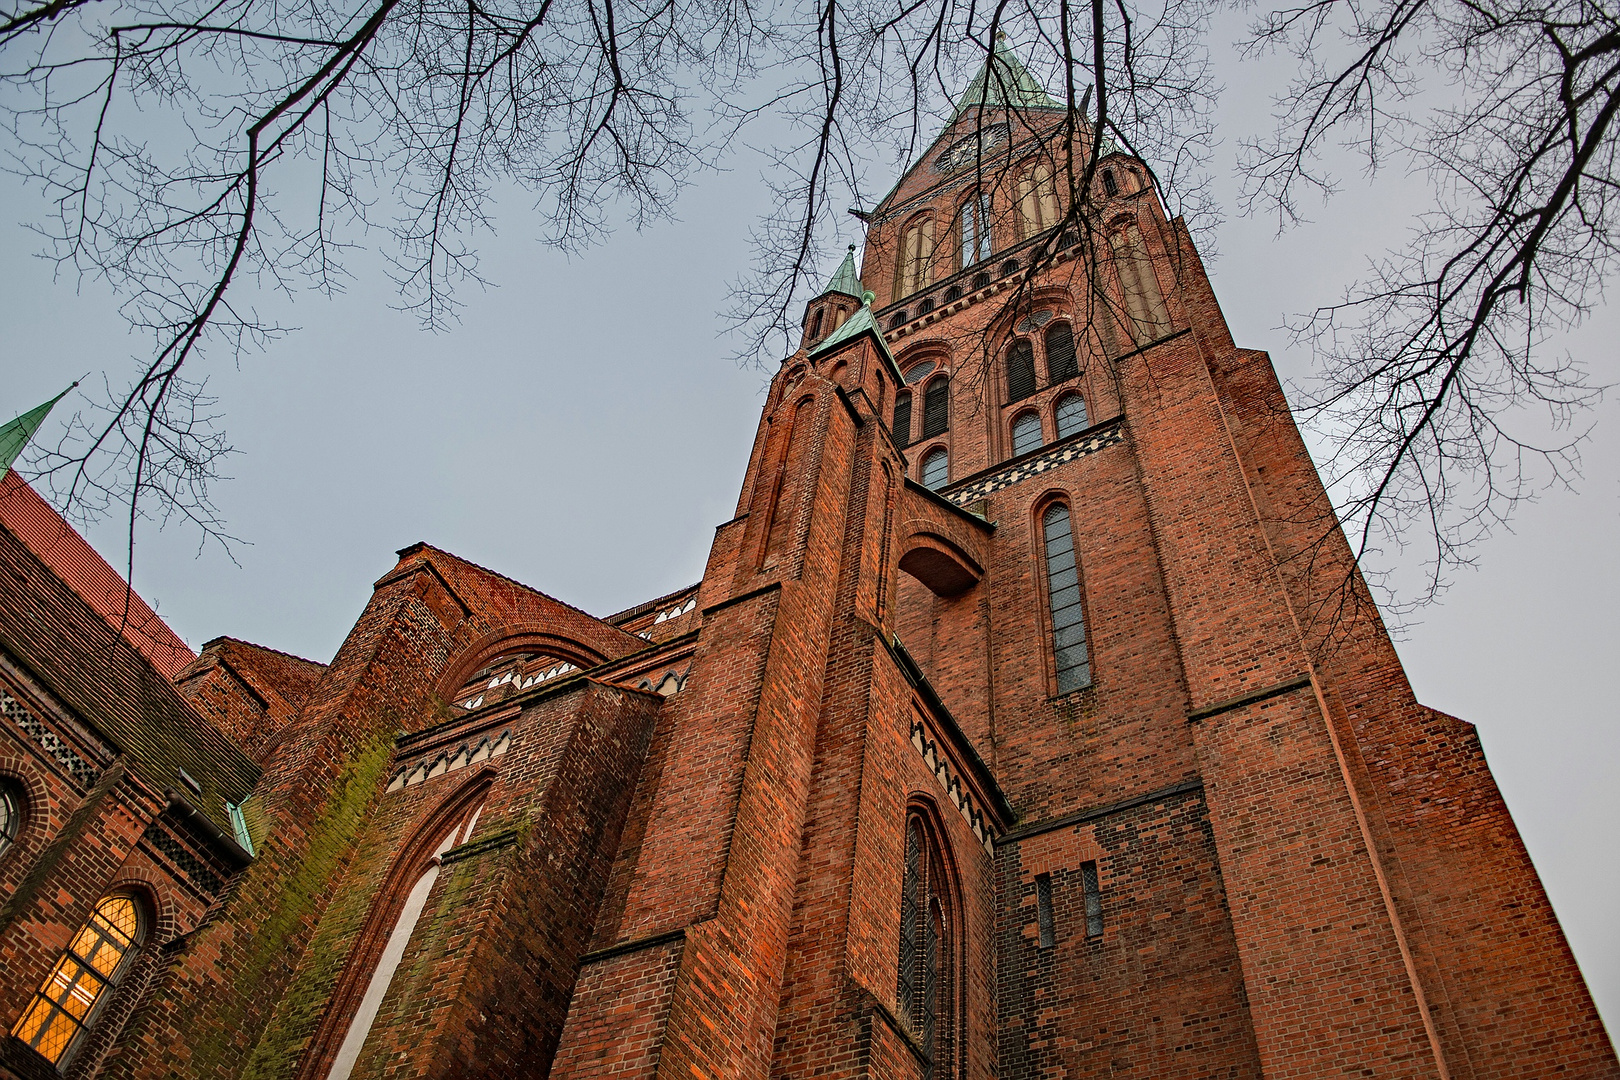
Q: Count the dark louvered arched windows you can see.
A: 4